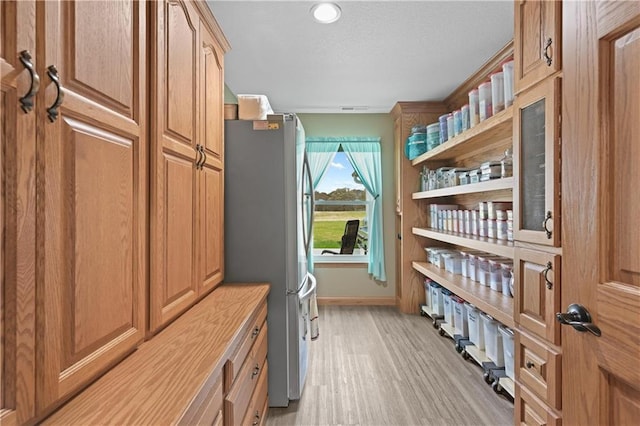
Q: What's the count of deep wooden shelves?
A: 4